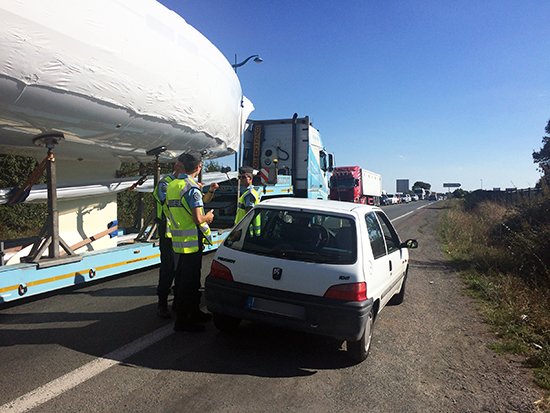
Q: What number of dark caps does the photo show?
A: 3